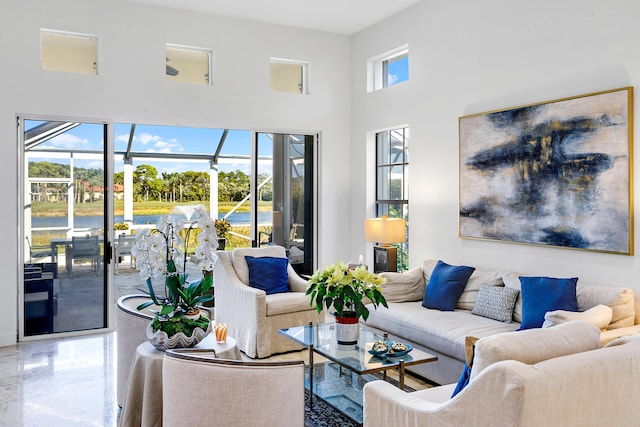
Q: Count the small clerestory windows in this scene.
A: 4